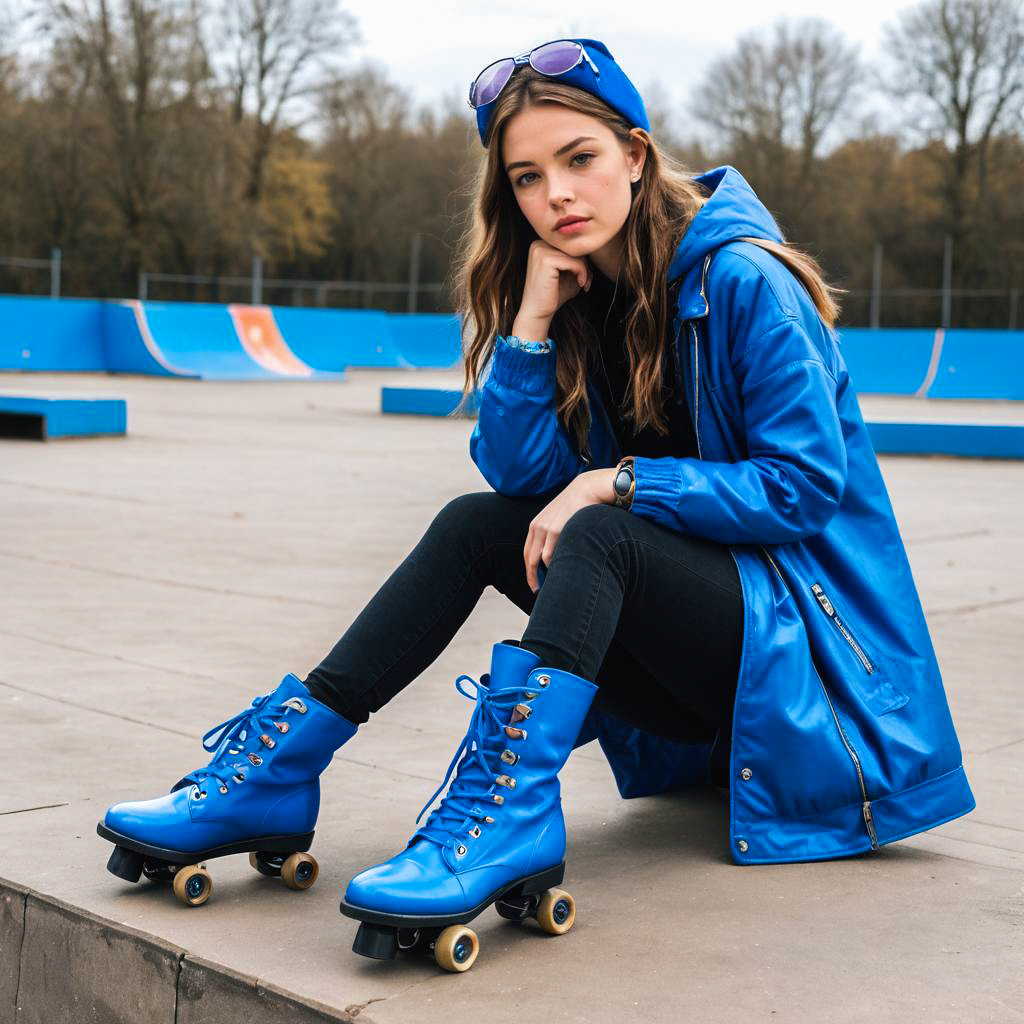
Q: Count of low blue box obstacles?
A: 3